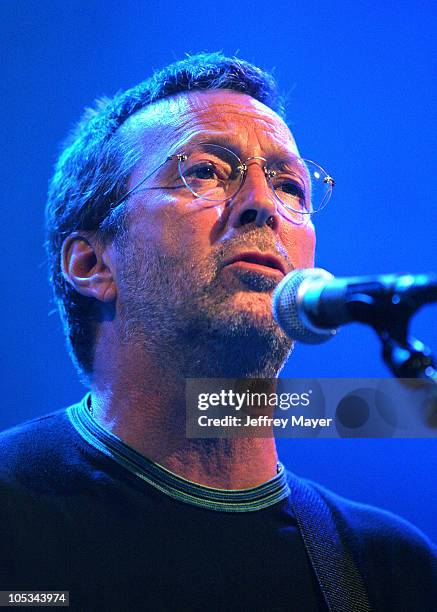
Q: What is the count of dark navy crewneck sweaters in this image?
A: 1